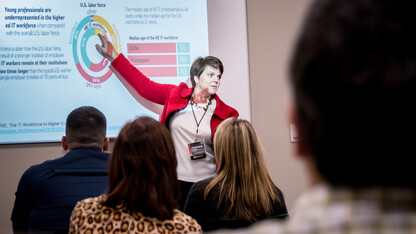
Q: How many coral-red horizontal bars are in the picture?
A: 3